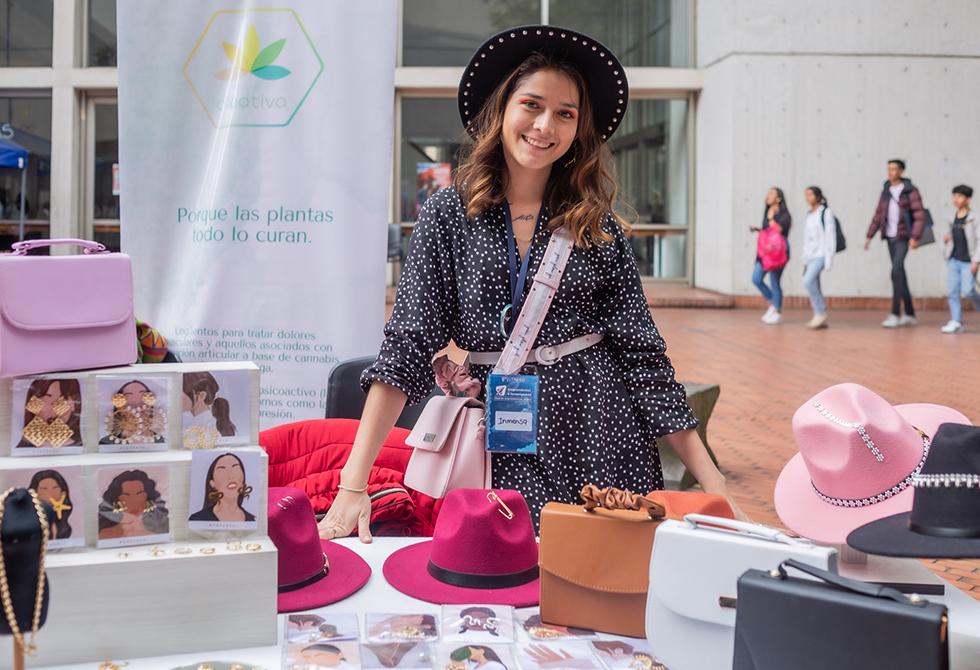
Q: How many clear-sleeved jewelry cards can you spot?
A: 15